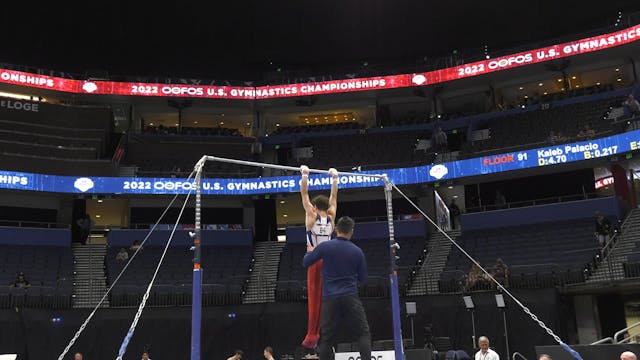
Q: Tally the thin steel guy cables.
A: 3